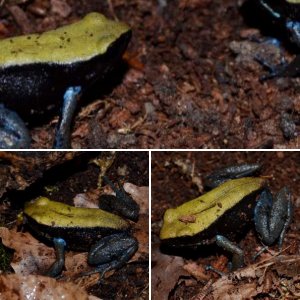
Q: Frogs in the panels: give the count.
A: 4